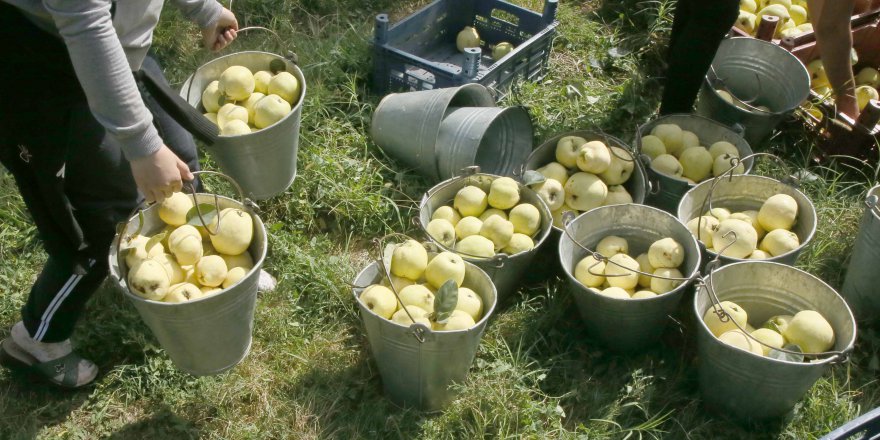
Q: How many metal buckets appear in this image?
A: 13